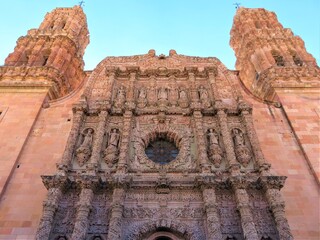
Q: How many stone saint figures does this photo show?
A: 9